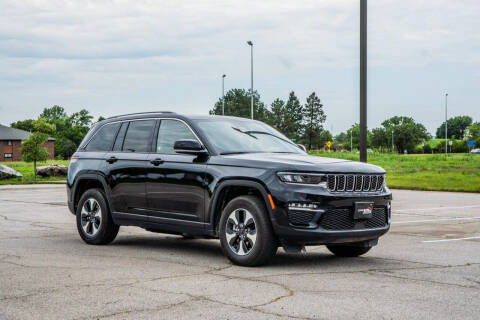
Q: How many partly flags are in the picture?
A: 0